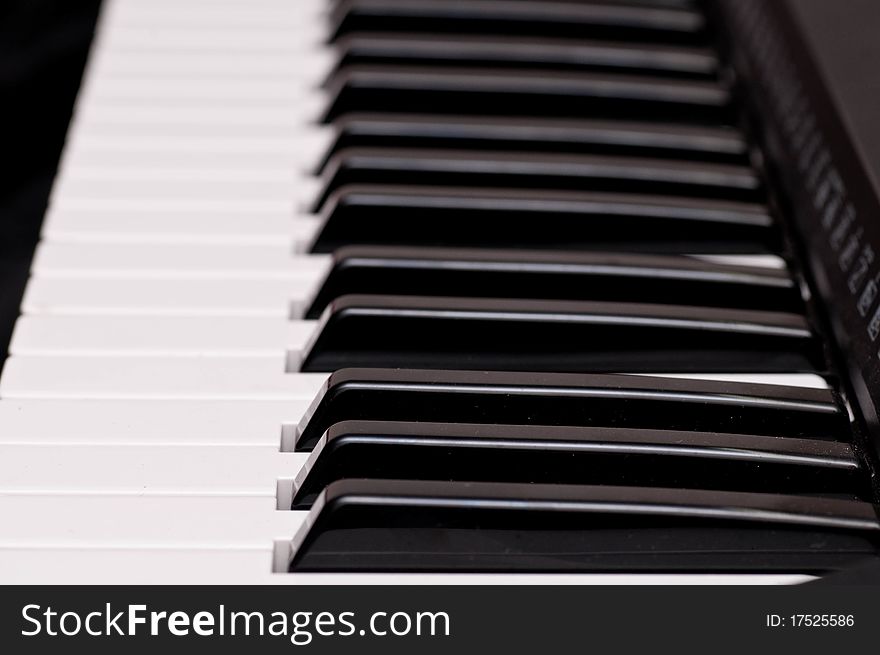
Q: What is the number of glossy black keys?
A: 11